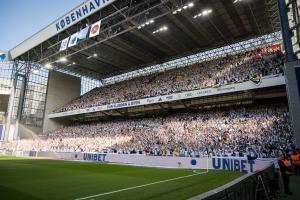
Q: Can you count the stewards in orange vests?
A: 2